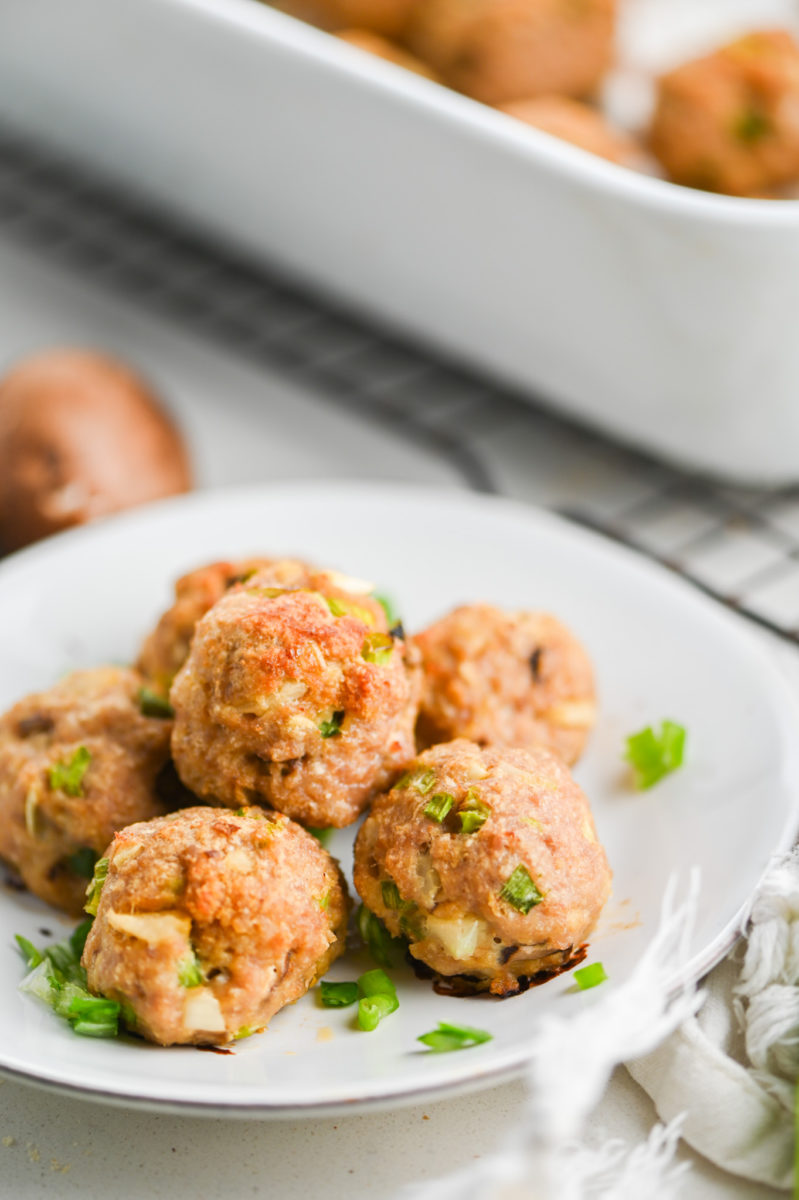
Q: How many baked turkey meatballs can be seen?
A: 11